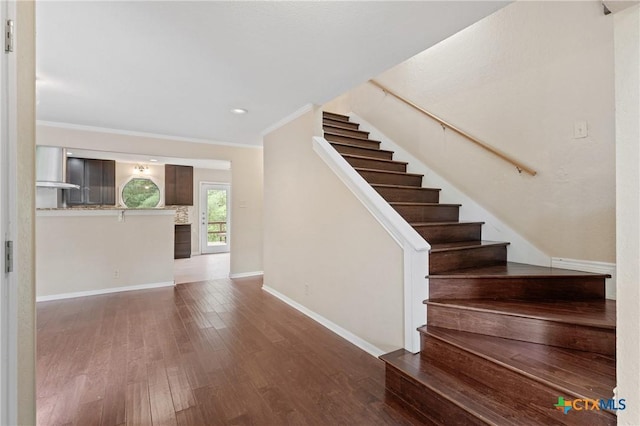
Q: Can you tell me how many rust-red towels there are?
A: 0